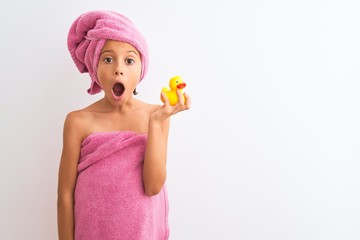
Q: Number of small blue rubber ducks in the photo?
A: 0